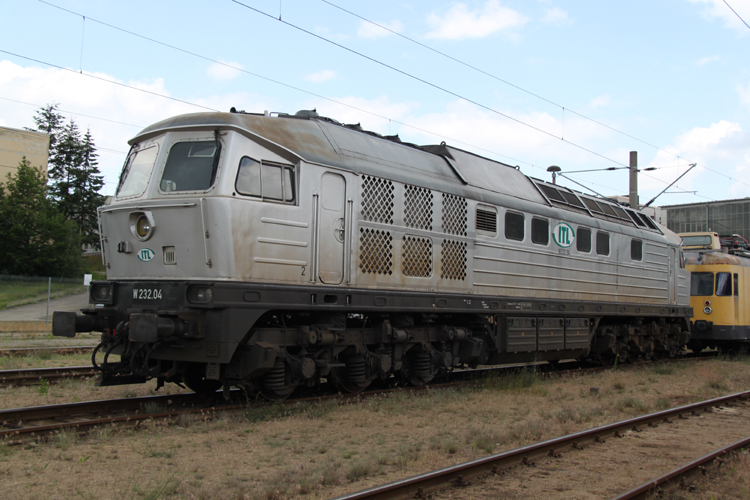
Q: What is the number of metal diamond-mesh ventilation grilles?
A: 6